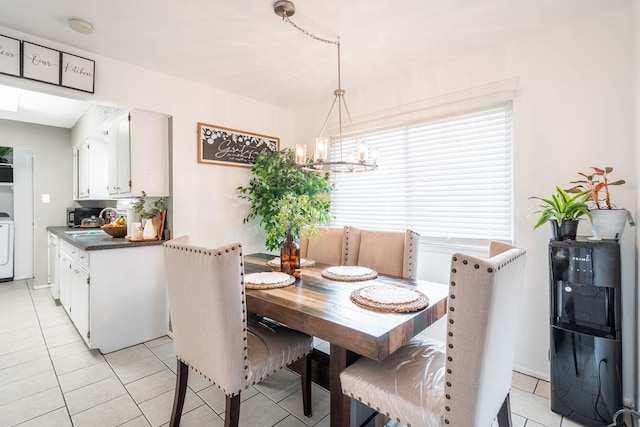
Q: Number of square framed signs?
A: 3